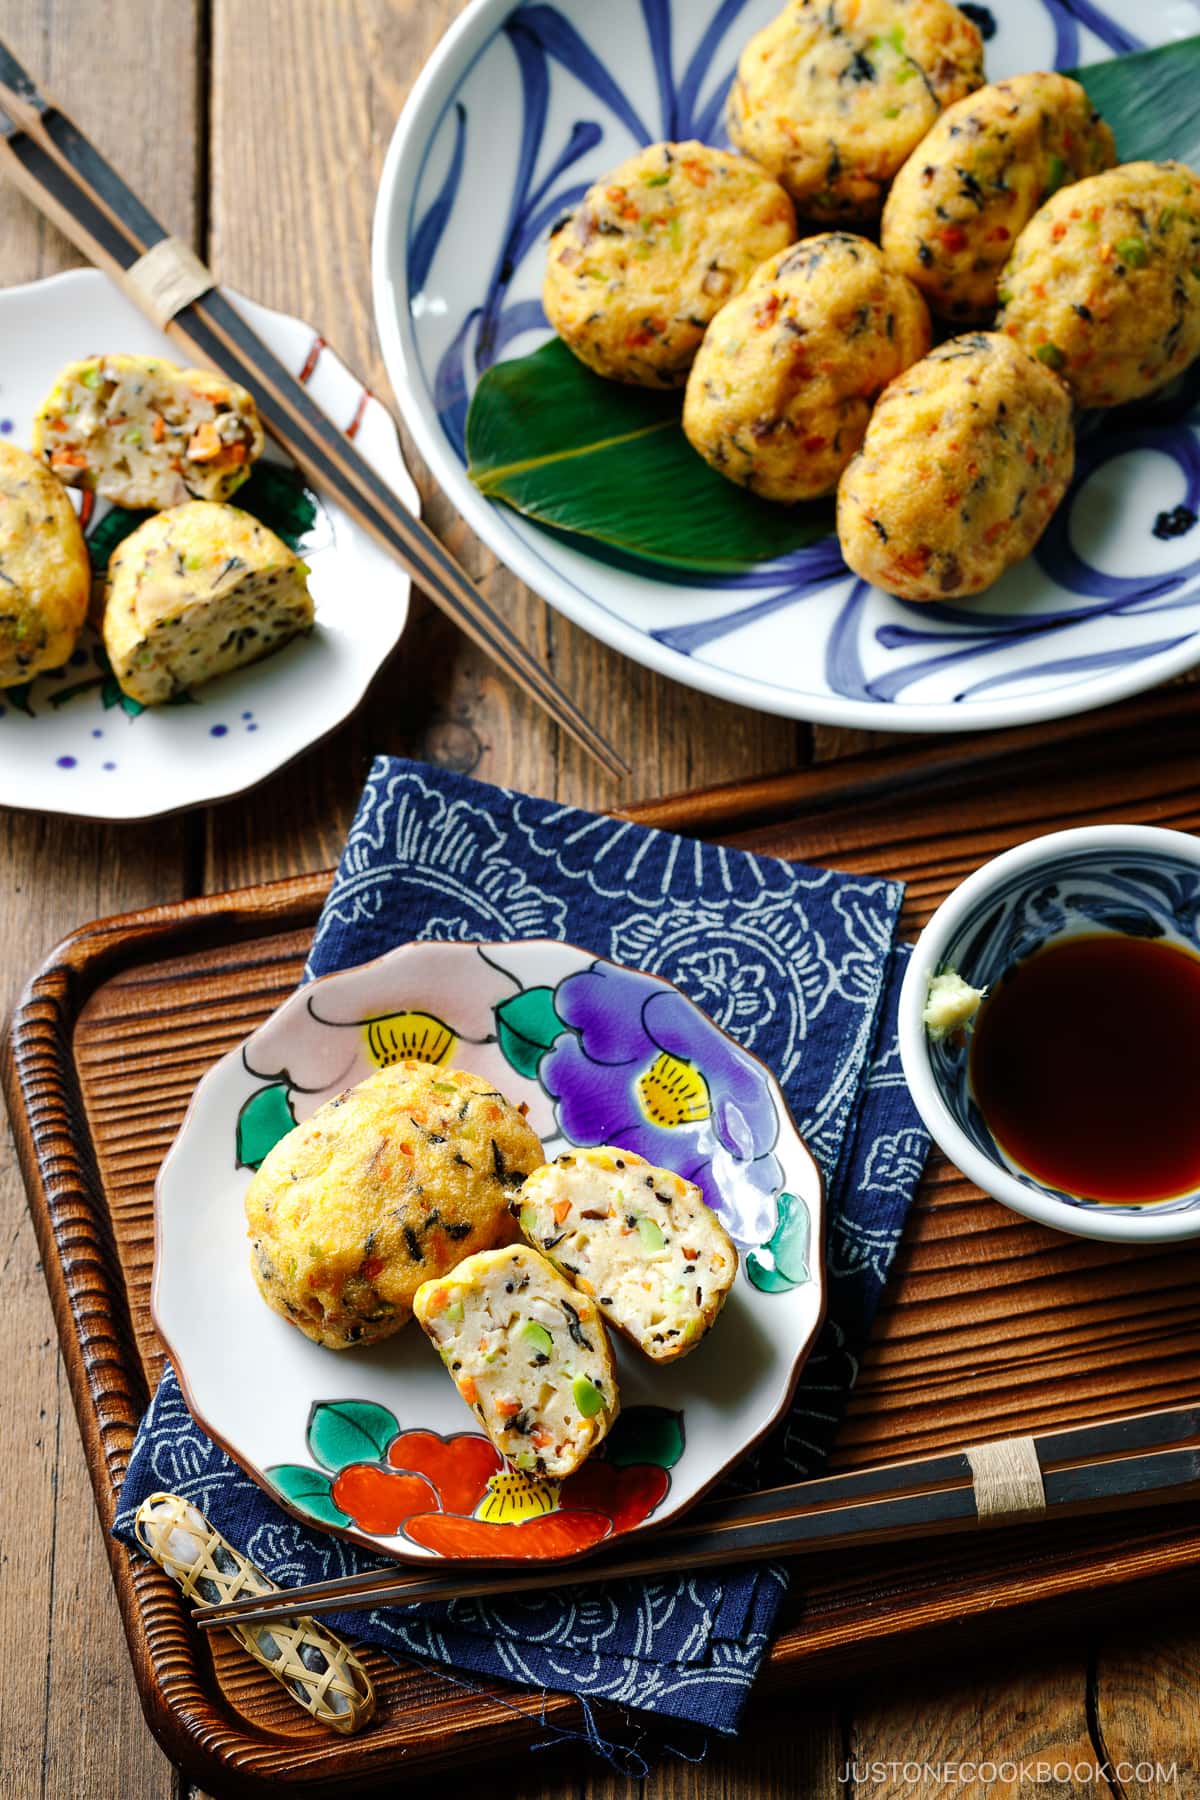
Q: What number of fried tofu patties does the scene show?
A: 10